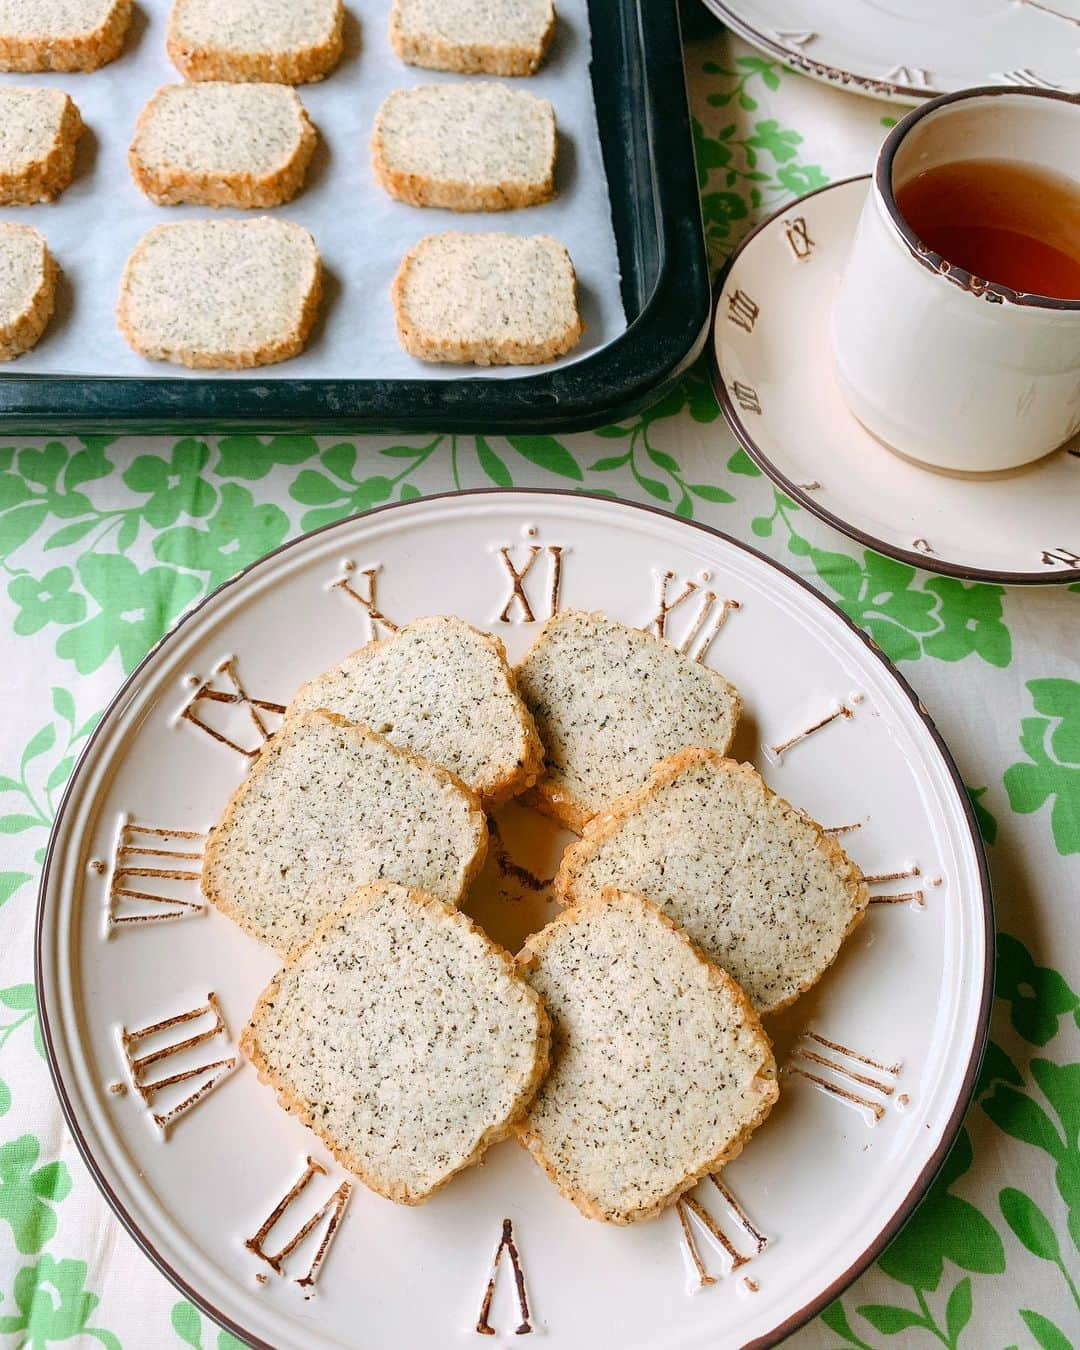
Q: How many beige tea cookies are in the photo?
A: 15